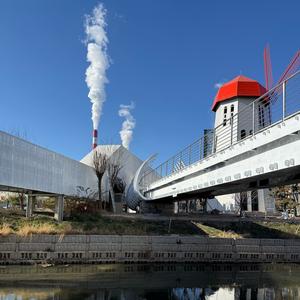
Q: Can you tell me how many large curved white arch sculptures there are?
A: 1